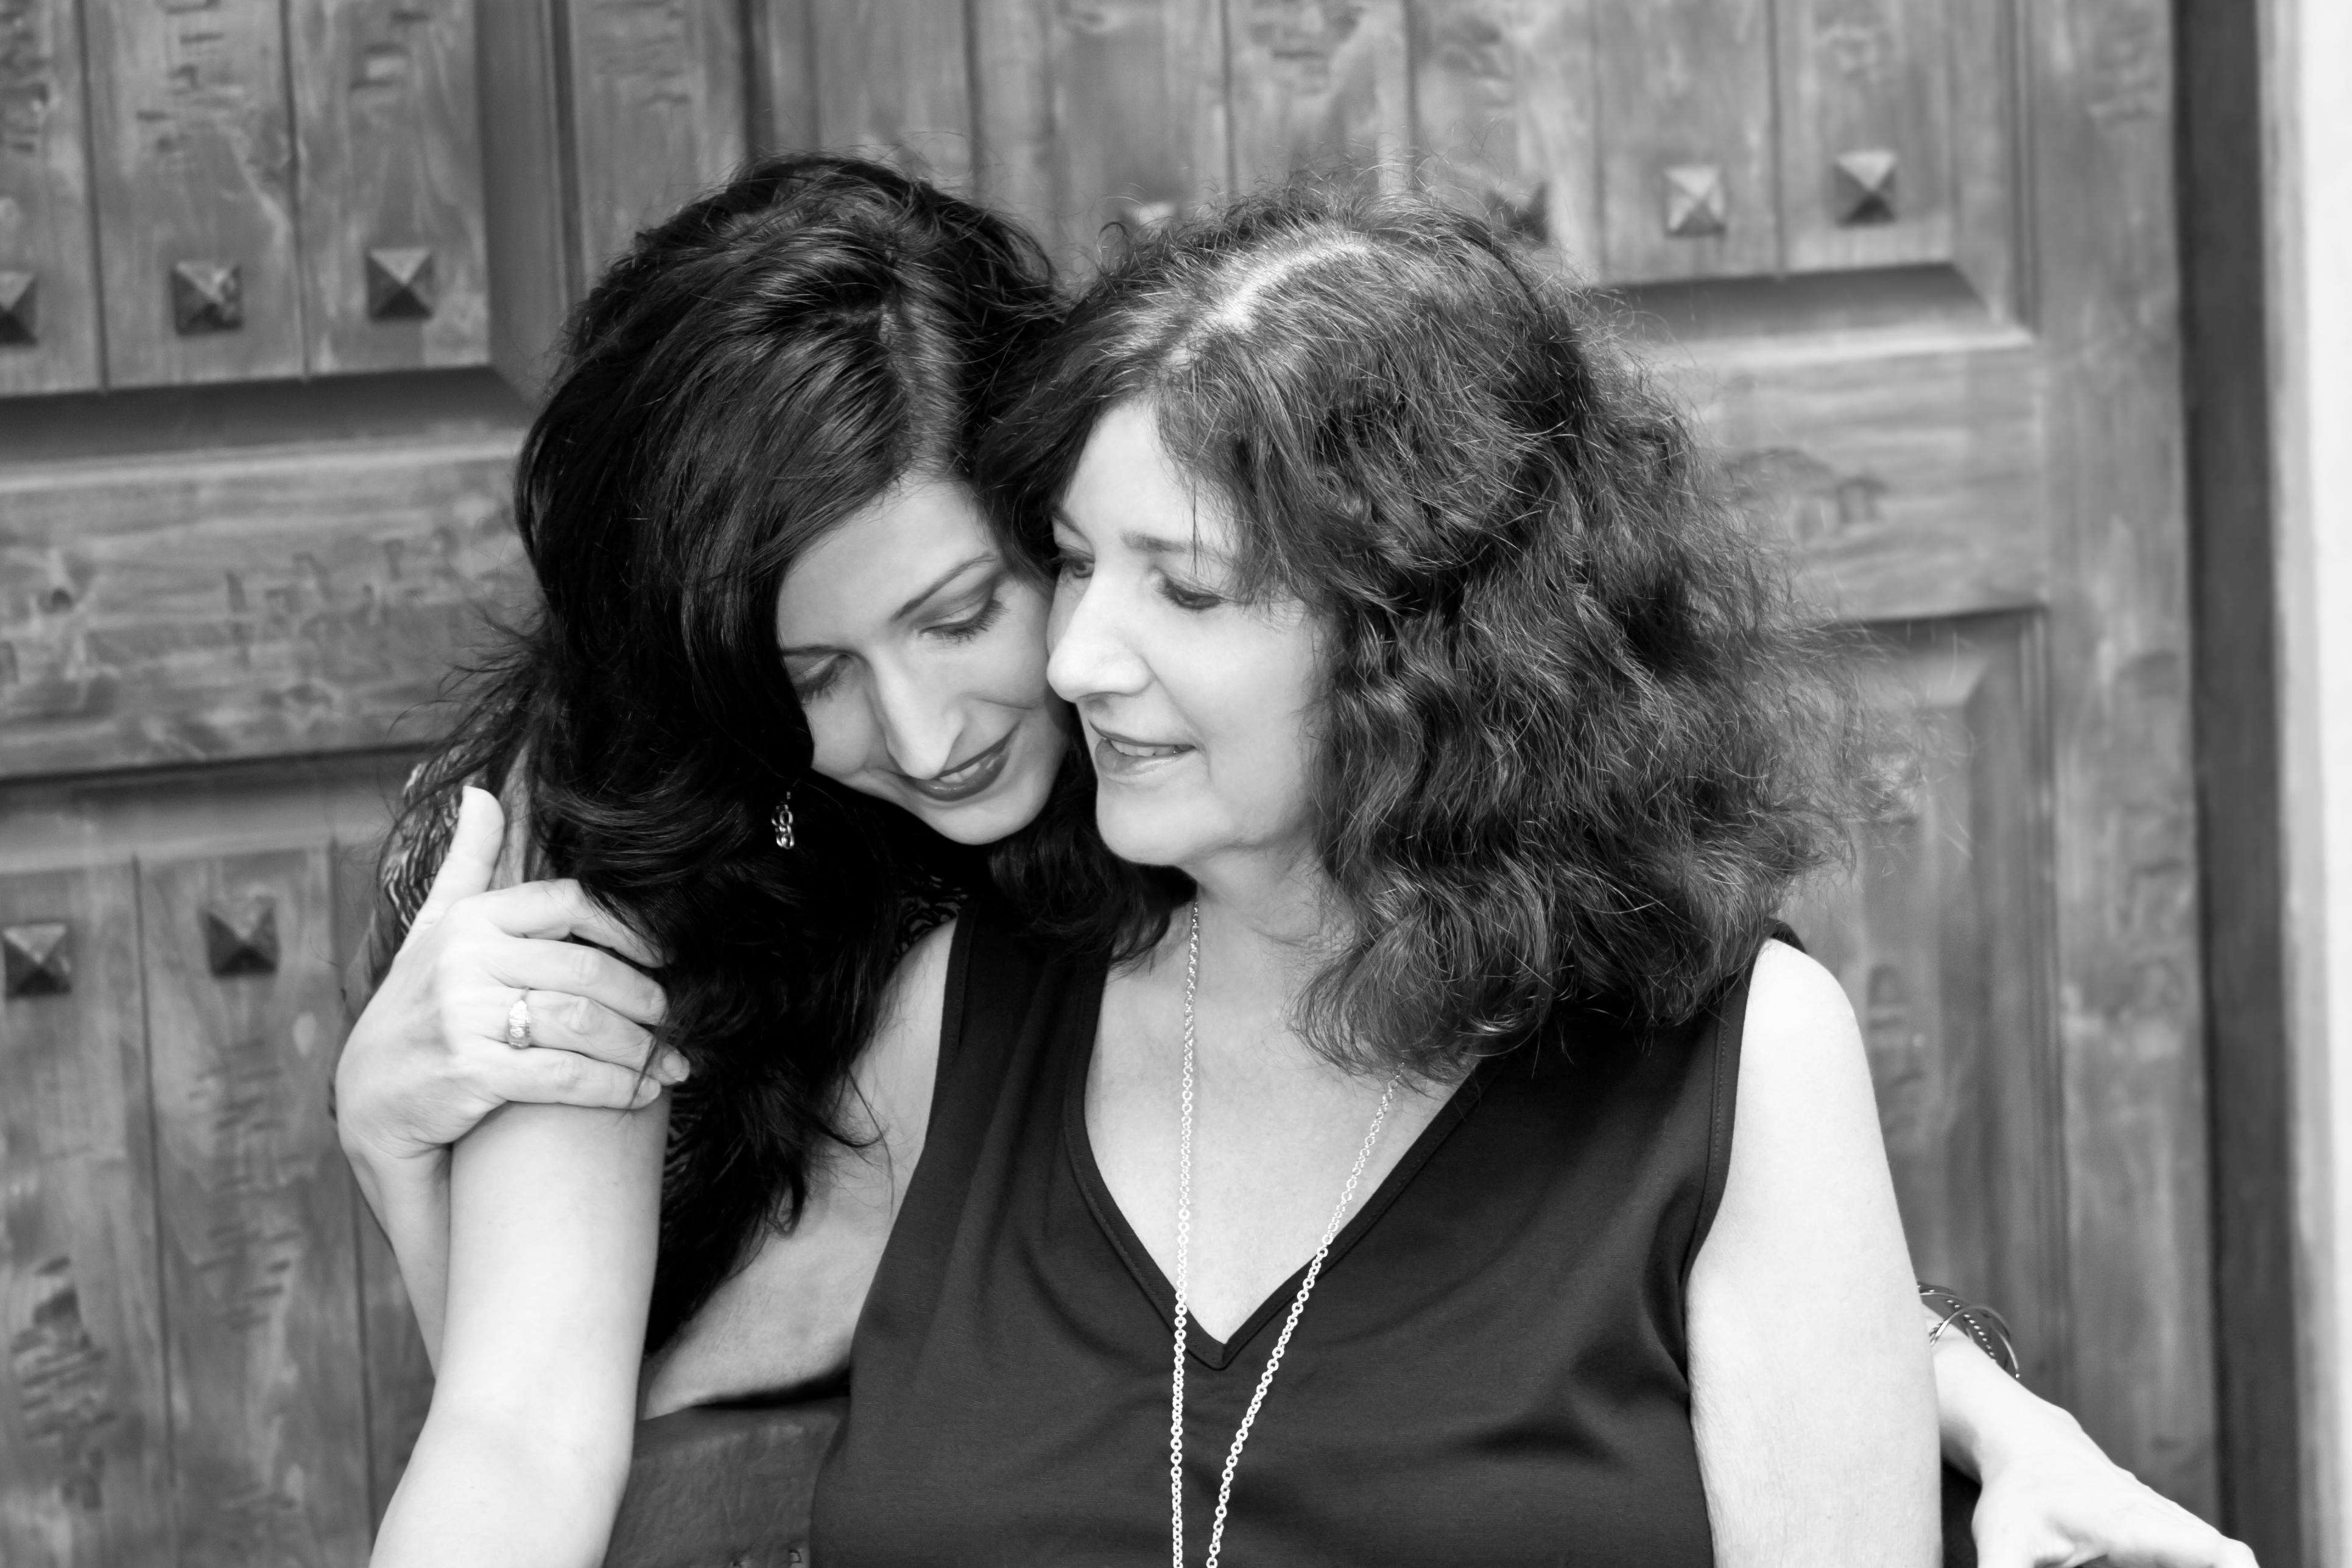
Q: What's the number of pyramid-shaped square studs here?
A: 9